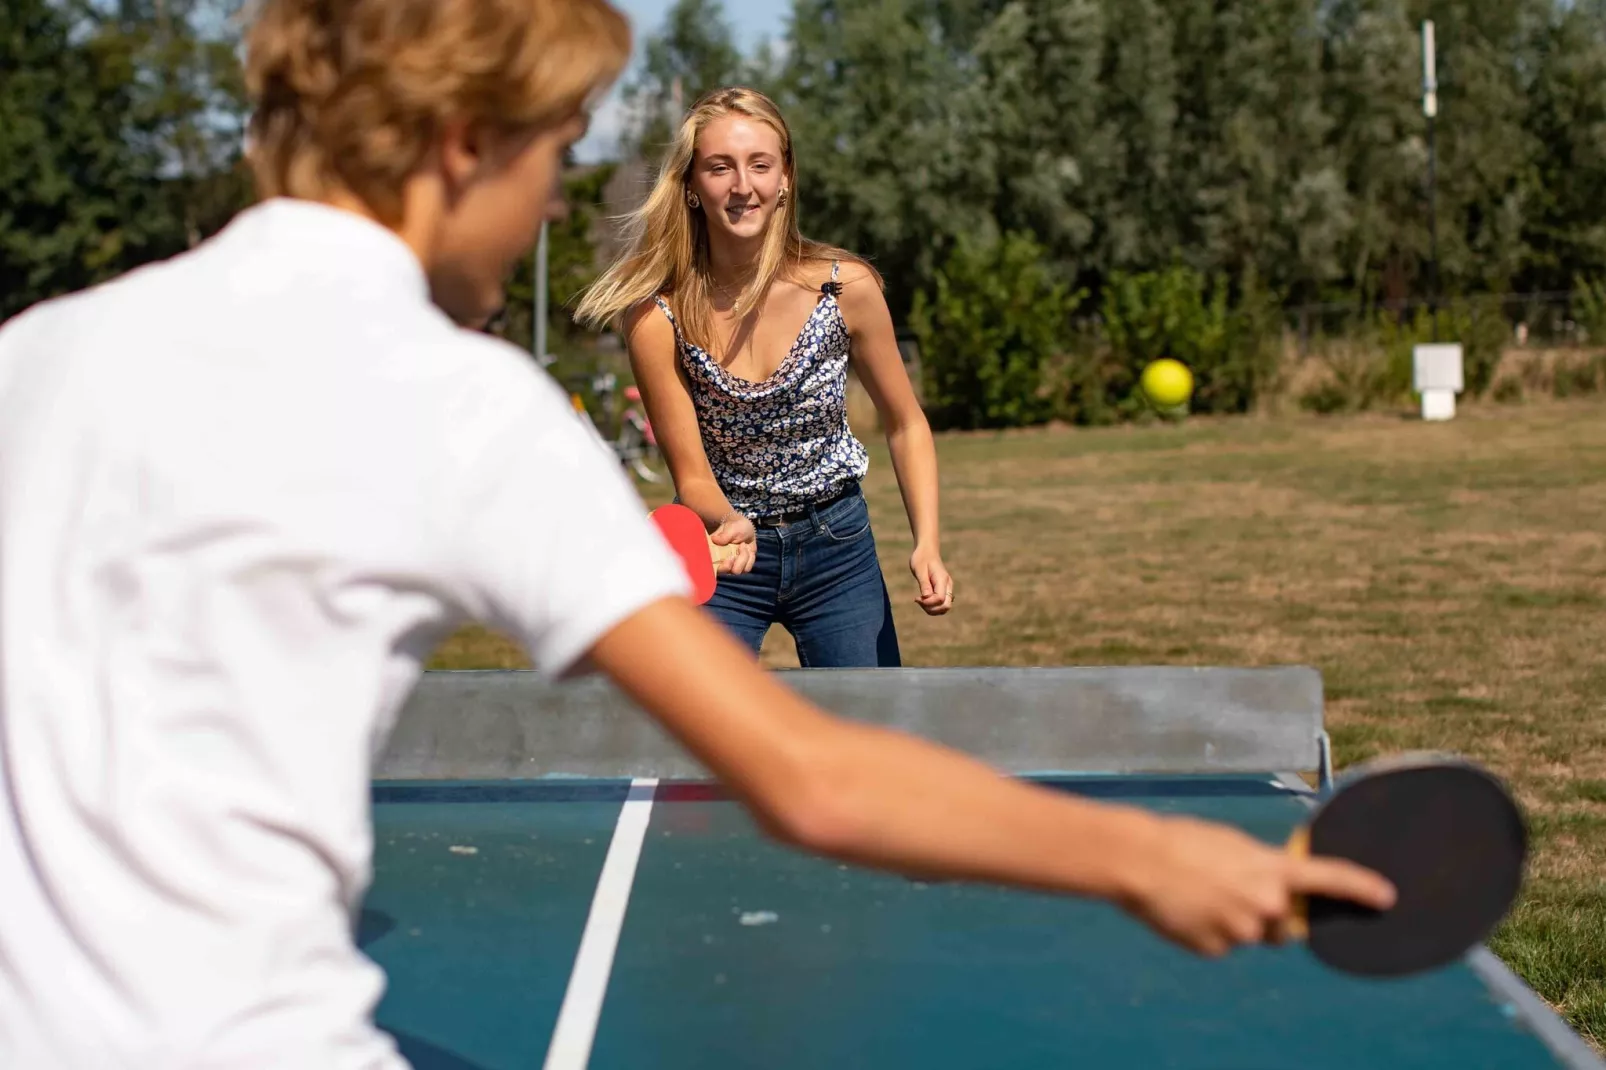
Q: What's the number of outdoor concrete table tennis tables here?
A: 1